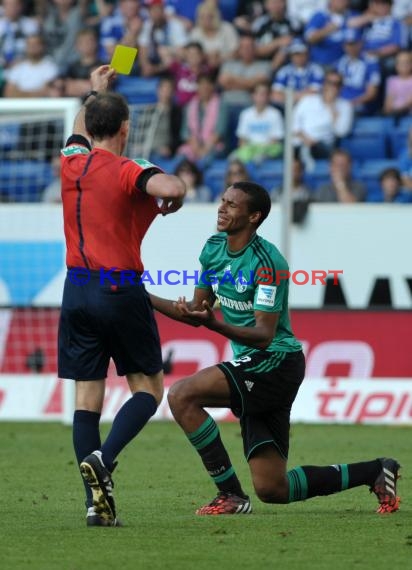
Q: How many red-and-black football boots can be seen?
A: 2